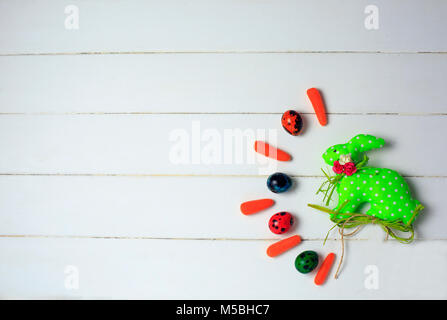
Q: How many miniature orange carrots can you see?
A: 5